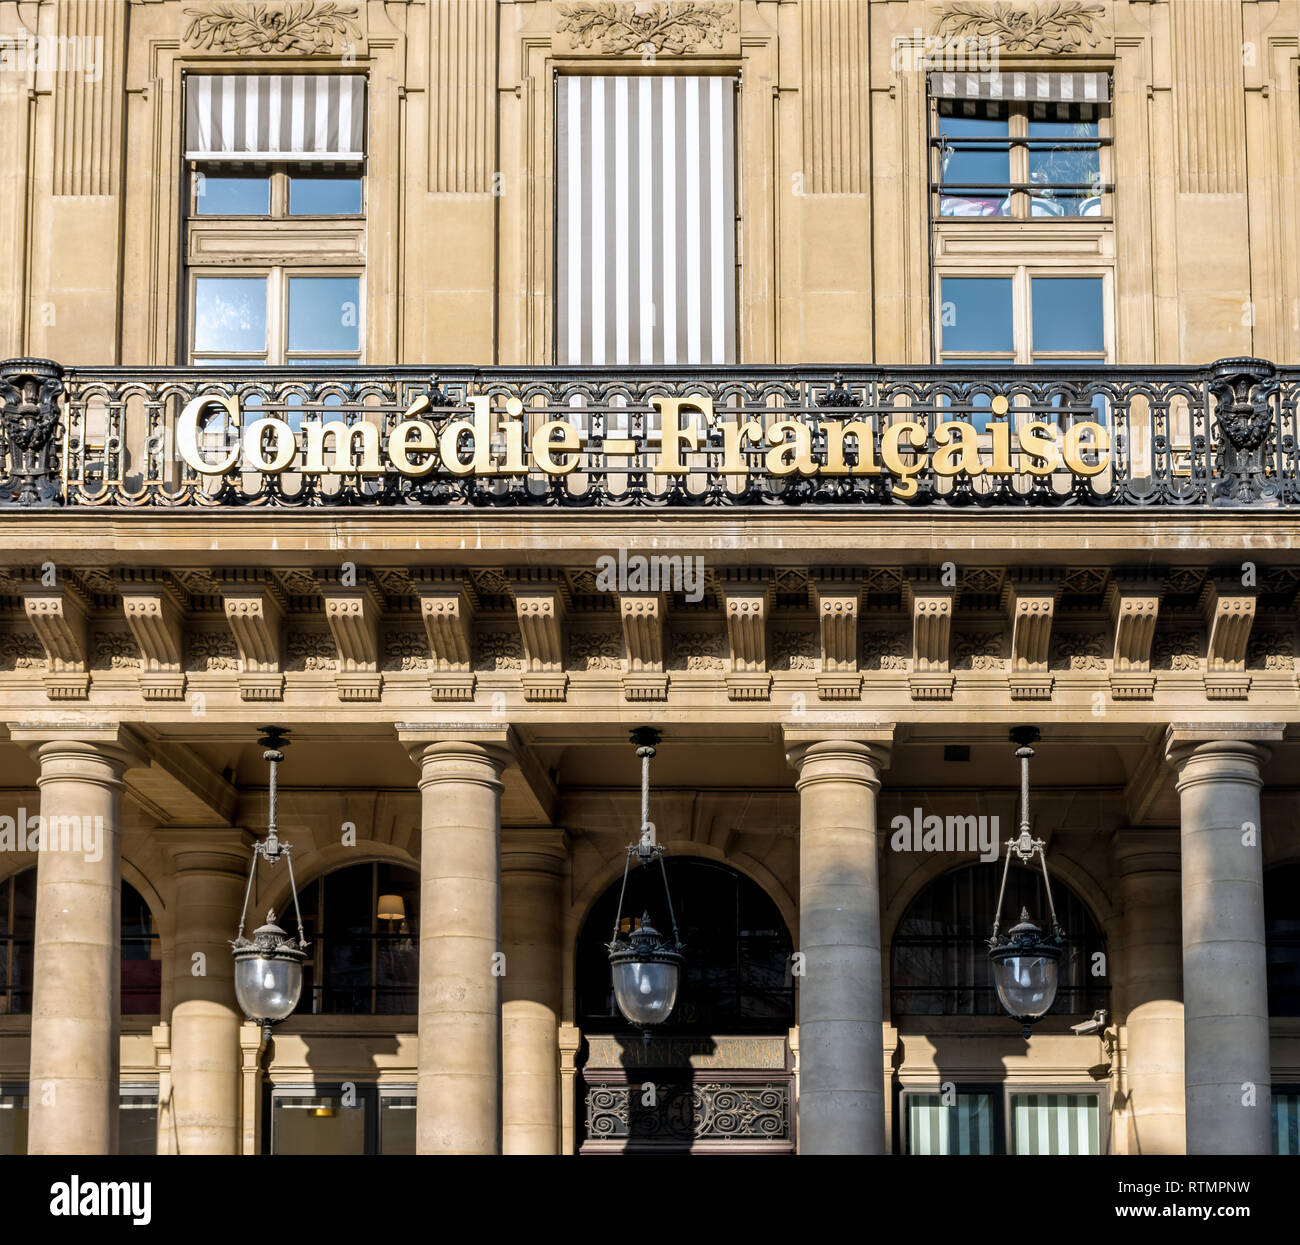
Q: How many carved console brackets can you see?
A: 13